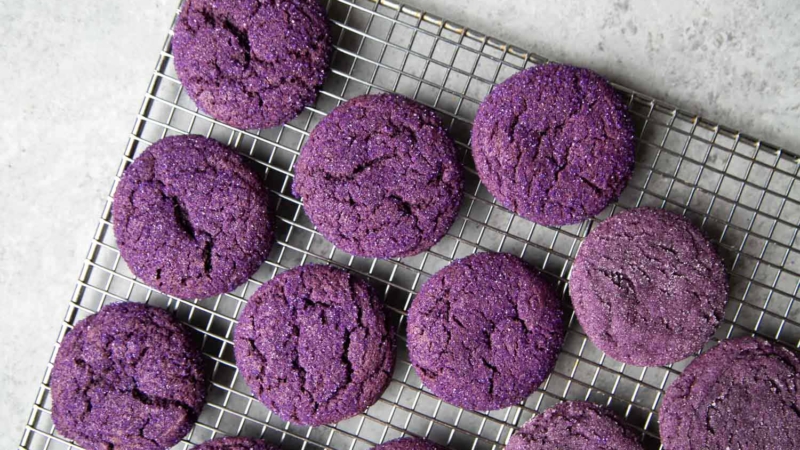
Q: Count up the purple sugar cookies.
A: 12